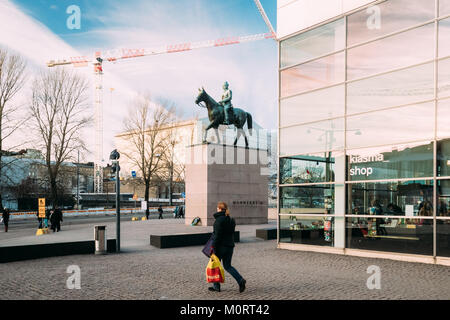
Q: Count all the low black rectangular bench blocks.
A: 3